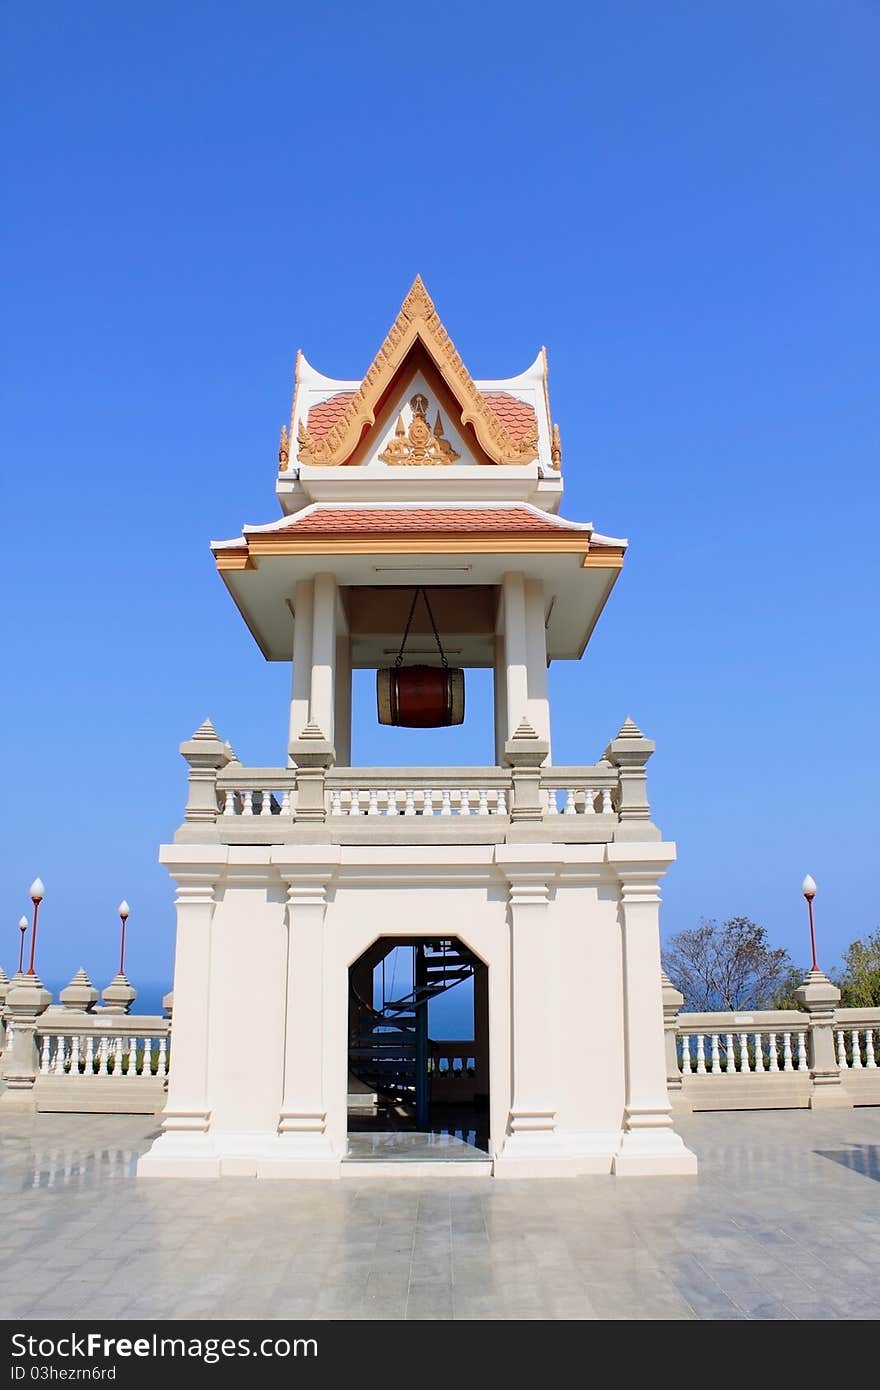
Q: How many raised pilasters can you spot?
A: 4